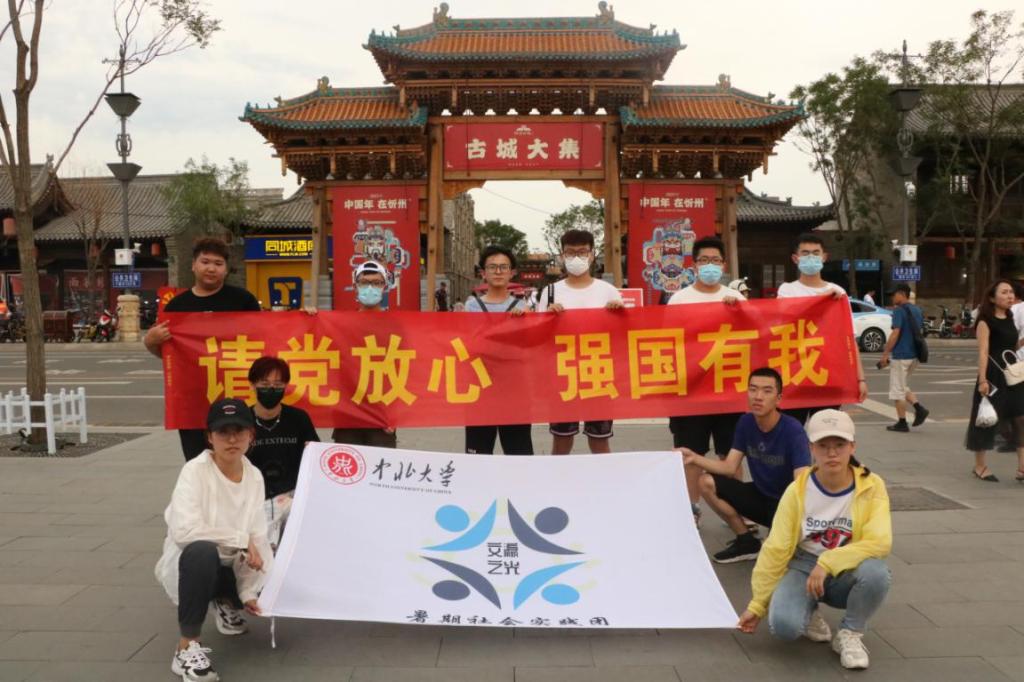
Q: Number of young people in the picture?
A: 10